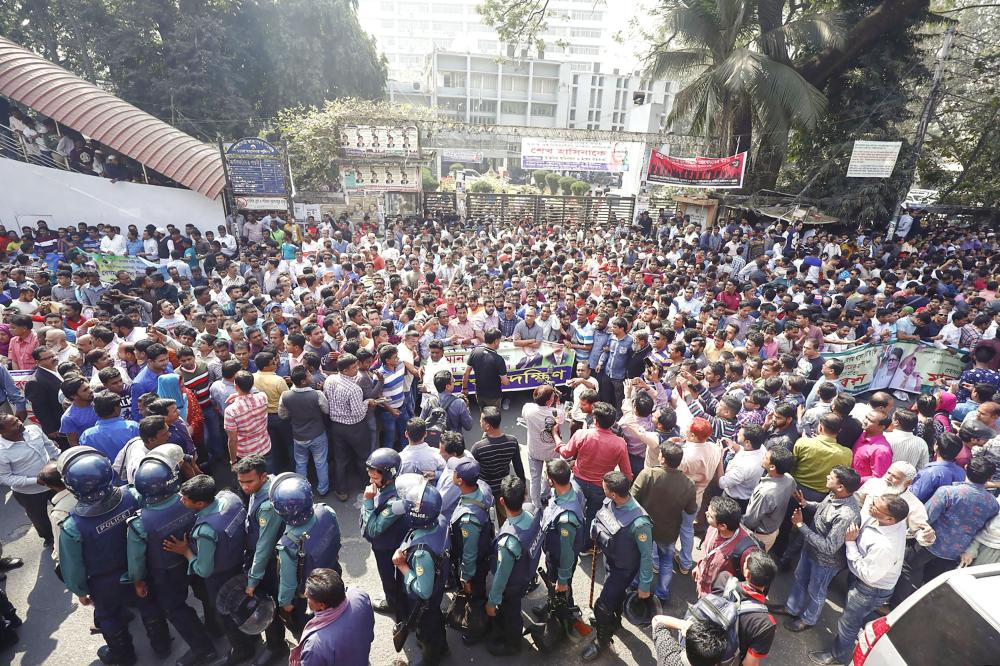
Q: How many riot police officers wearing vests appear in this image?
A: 11